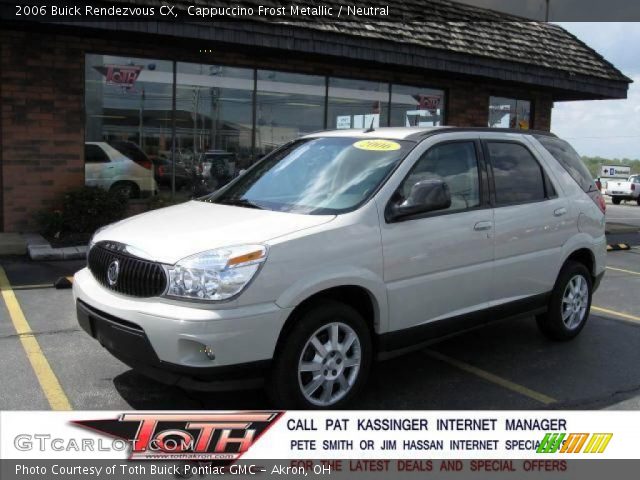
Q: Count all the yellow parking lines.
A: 4